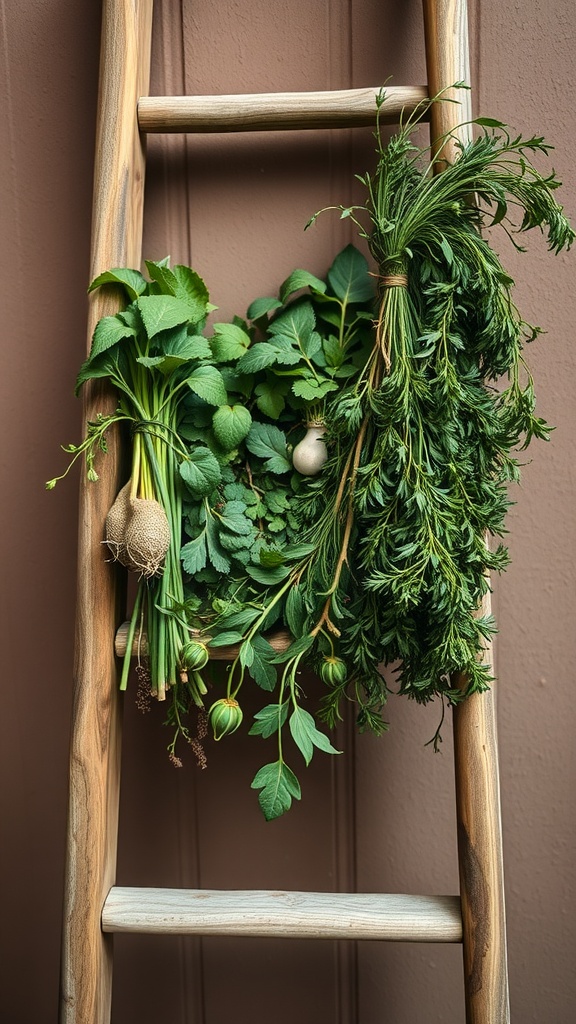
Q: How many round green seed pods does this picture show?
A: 3